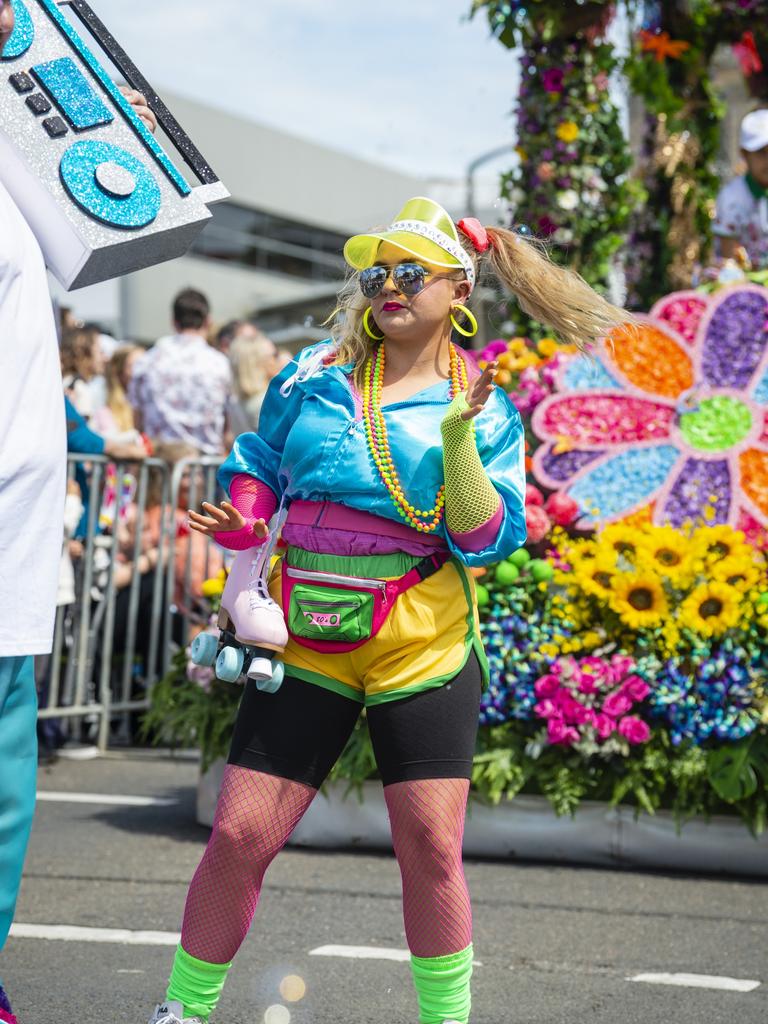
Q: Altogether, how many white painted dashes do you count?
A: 4